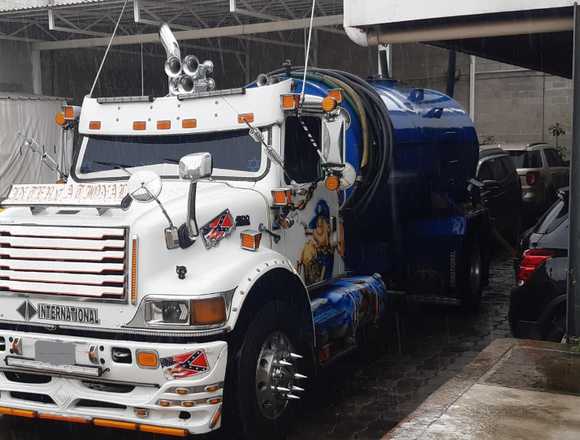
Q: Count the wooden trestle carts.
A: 0